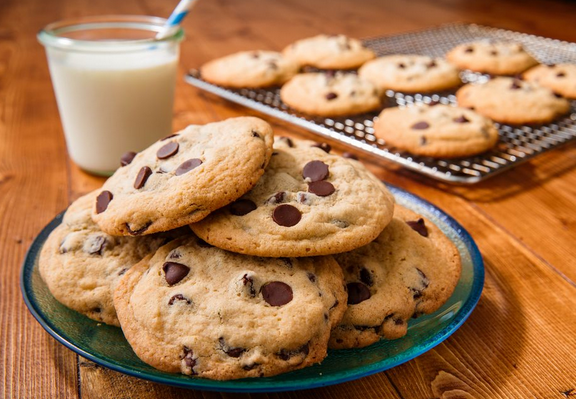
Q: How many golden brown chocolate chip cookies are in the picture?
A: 13